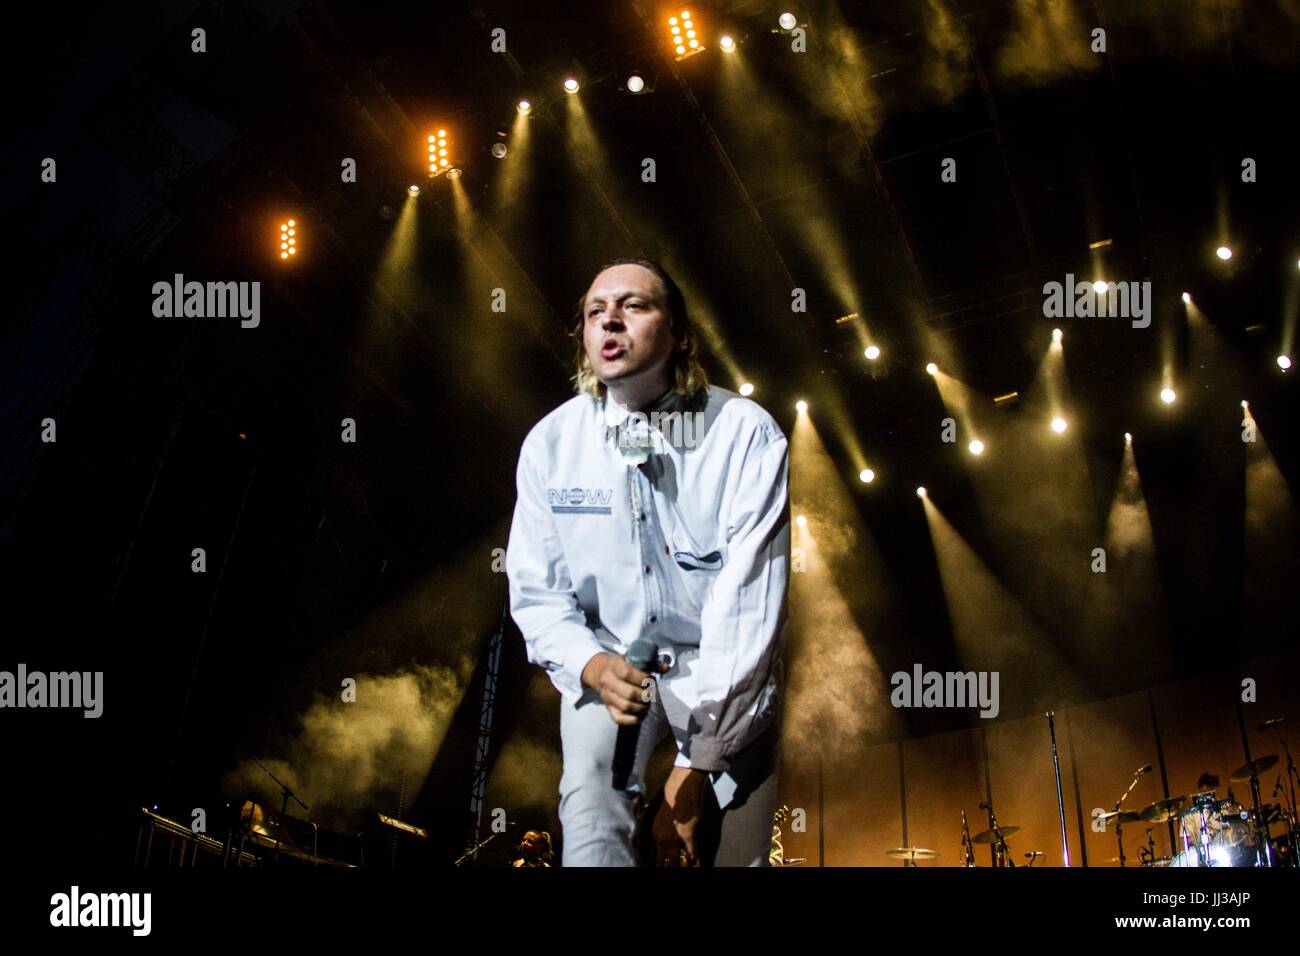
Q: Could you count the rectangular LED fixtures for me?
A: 3